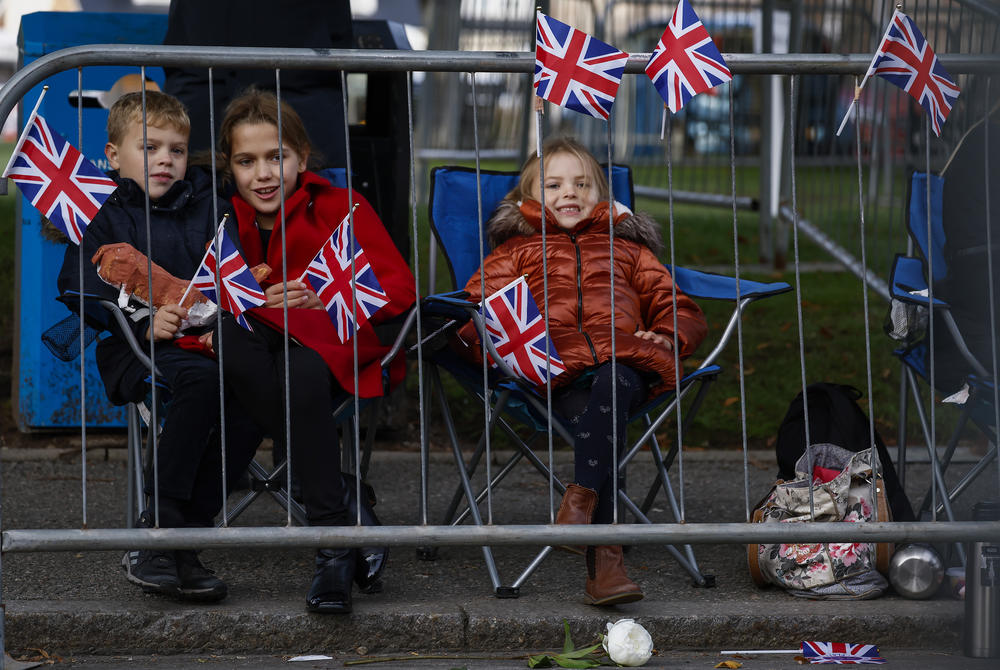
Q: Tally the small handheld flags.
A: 8